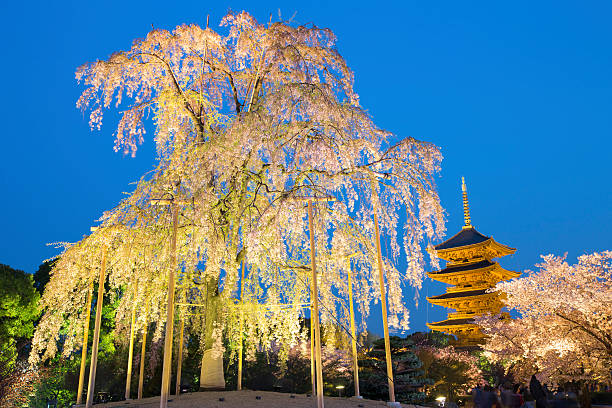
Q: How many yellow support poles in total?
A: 11